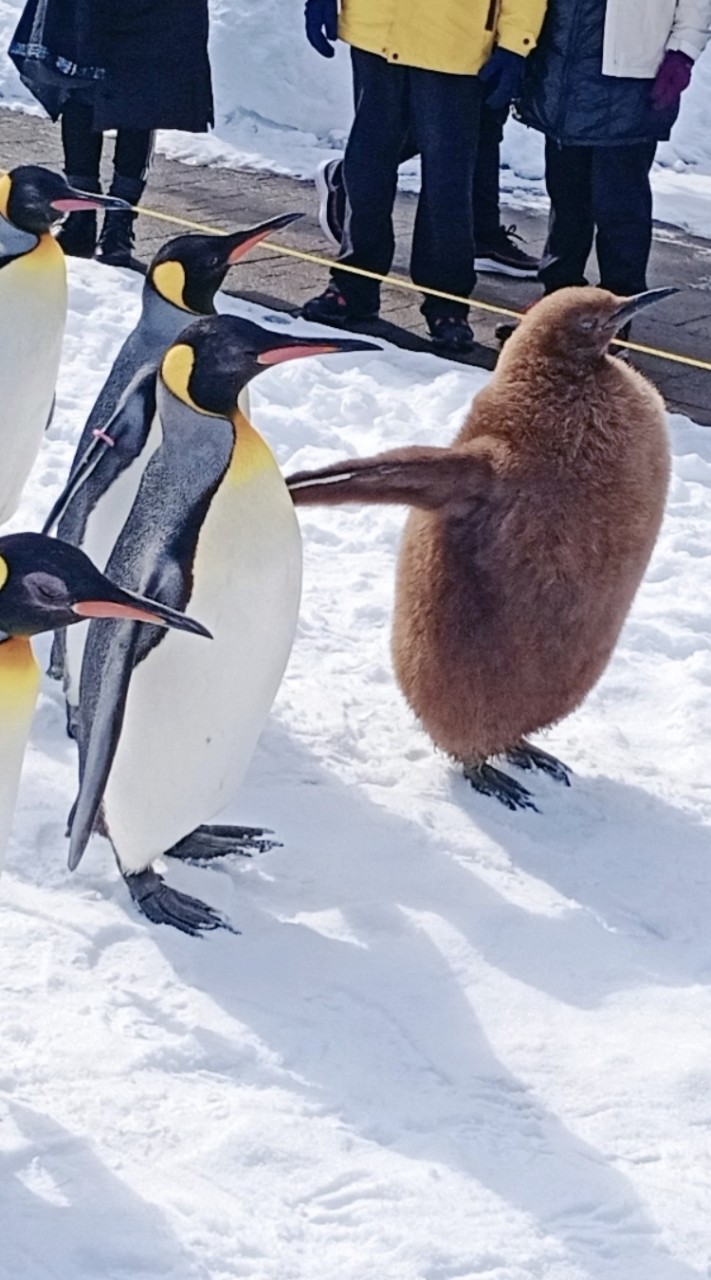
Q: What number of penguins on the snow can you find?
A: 5